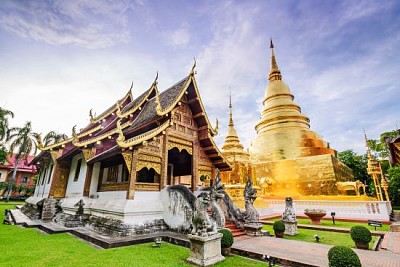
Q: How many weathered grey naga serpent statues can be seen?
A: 2